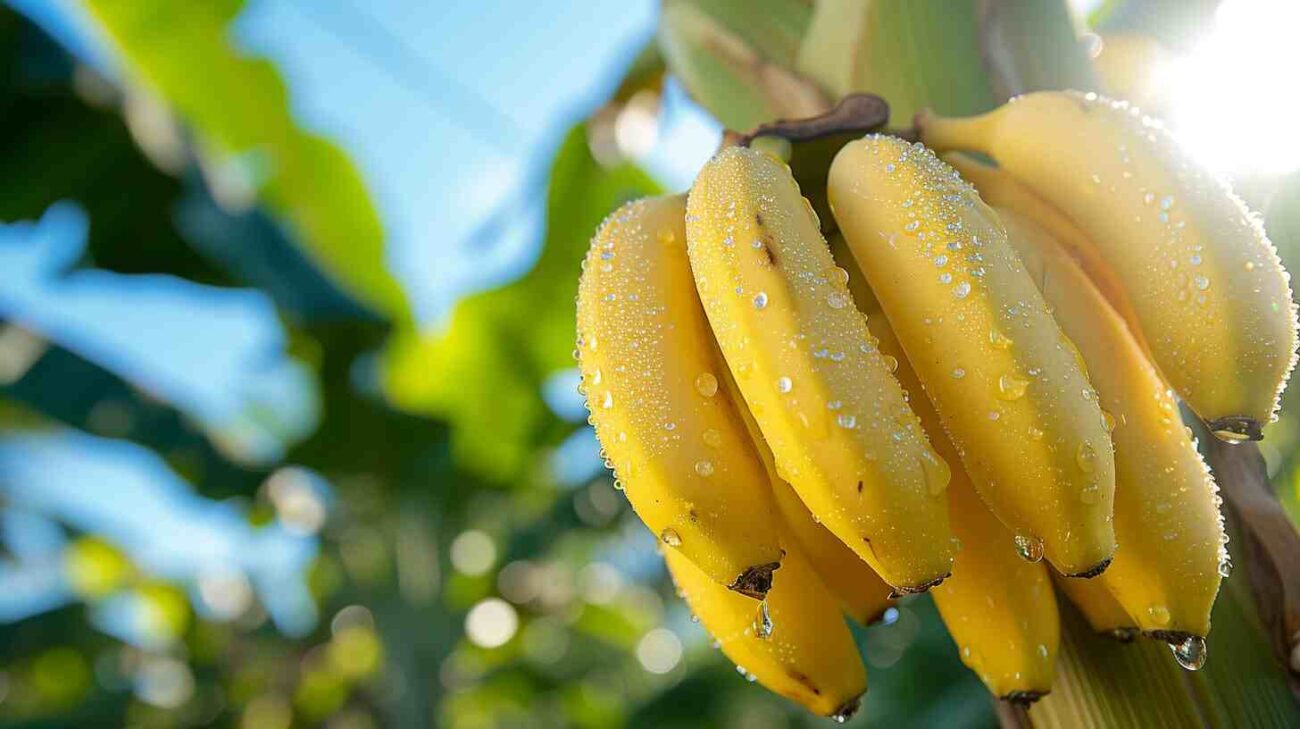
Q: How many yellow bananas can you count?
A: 9